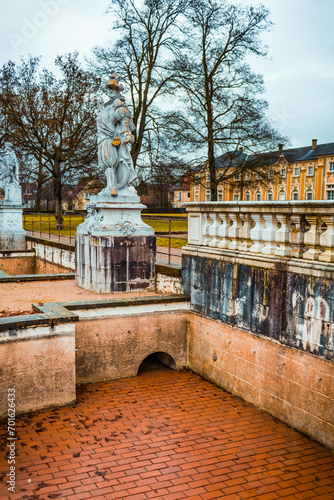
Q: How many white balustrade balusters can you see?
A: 11